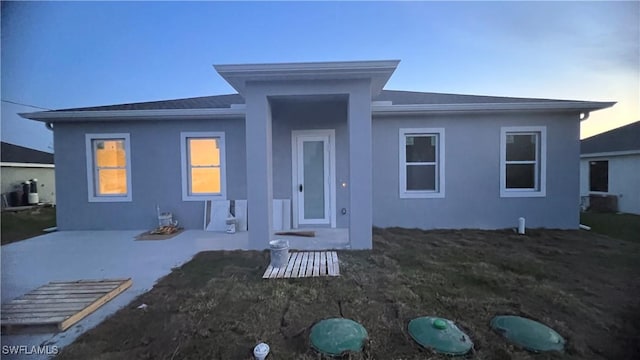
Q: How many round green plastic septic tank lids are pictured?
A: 3